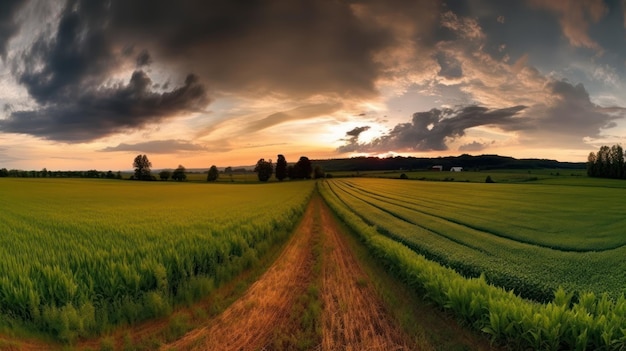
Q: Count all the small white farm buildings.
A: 2